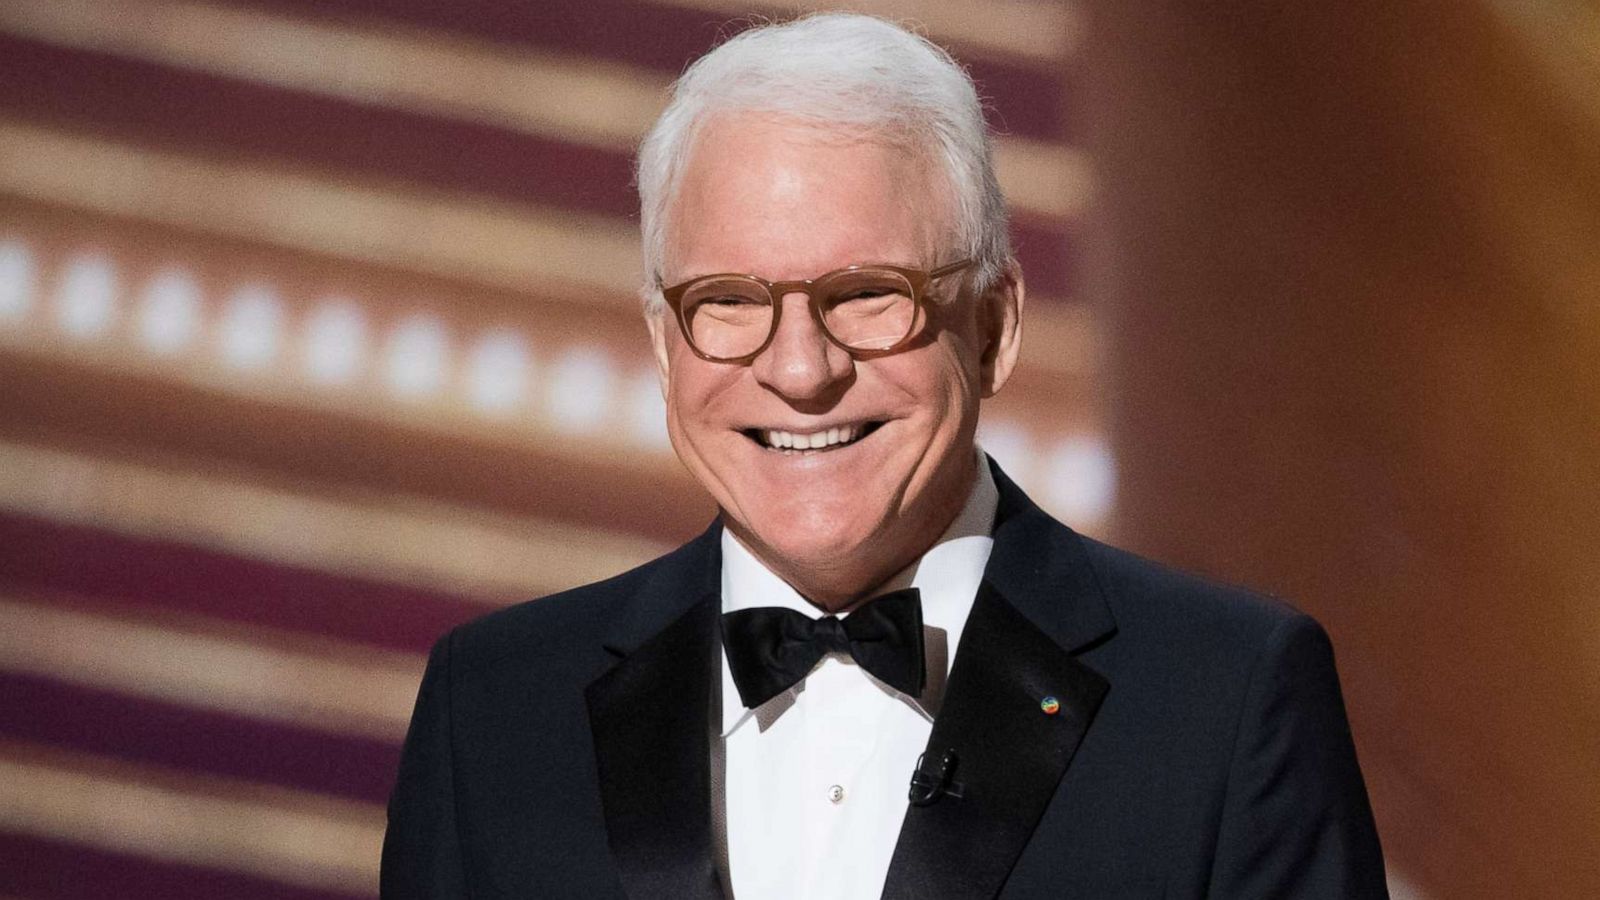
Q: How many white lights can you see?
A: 11